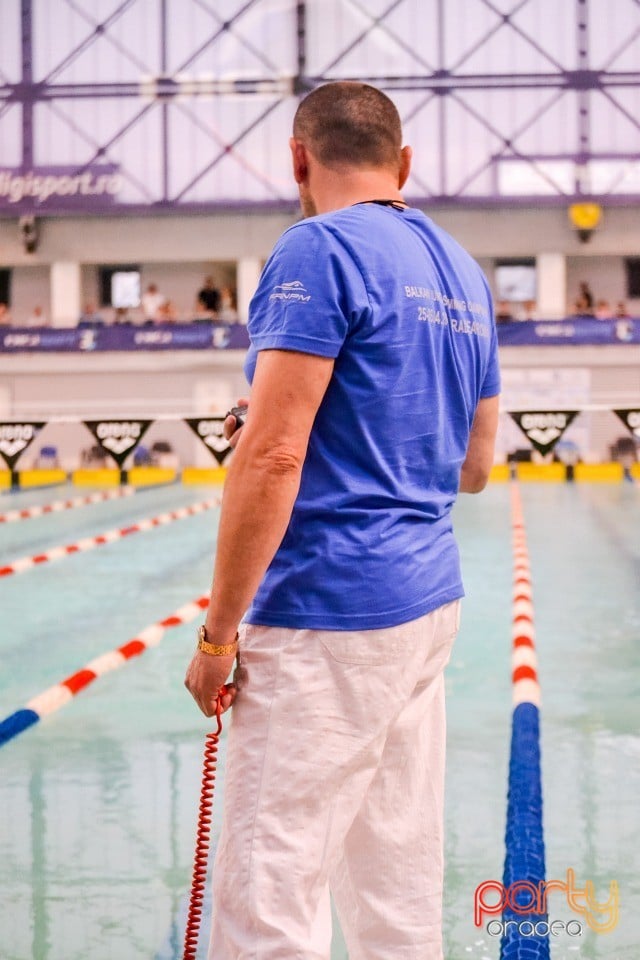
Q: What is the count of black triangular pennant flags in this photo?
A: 5